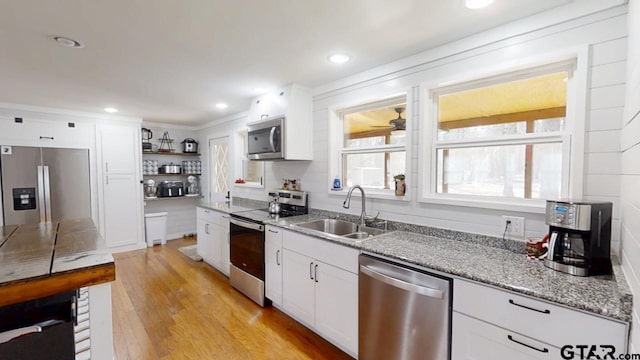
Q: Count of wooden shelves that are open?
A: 3